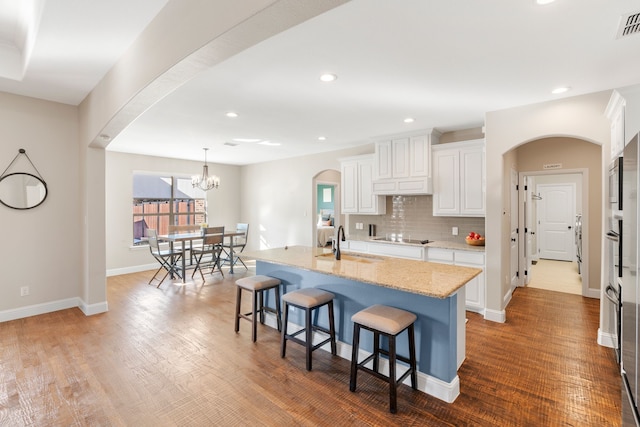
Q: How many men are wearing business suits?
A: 0